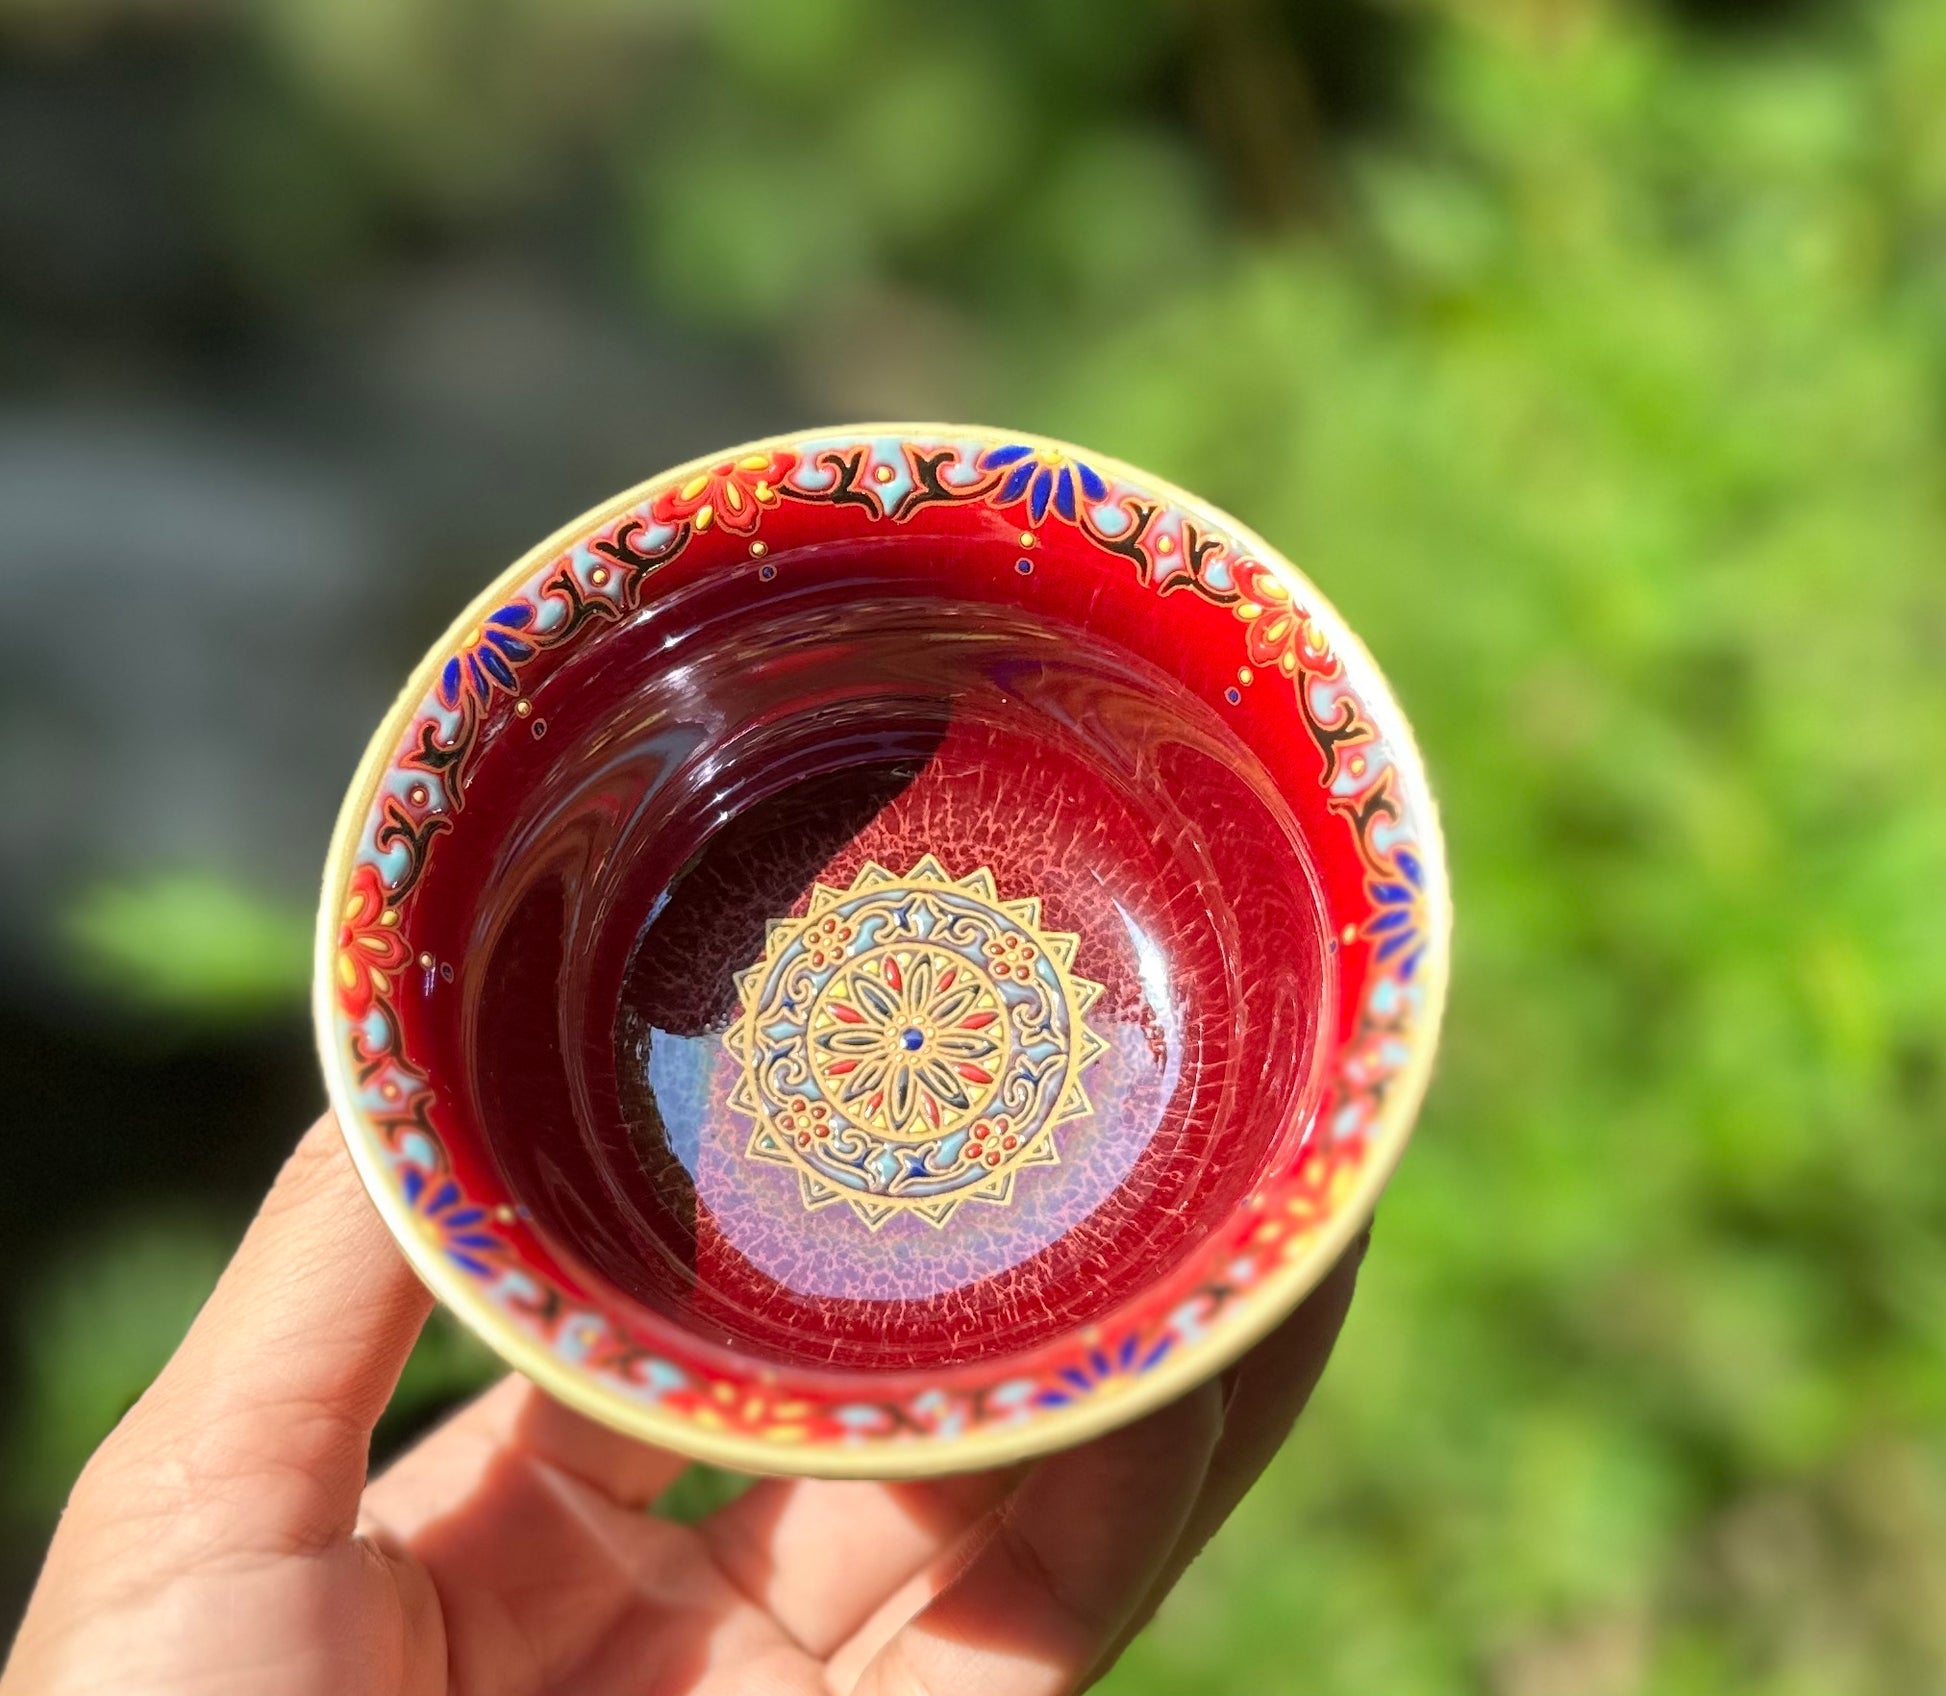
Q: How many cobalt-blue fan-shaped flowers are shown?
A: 5